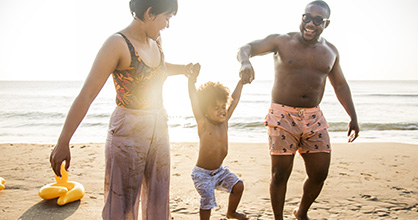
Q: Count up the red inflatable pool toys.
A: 0